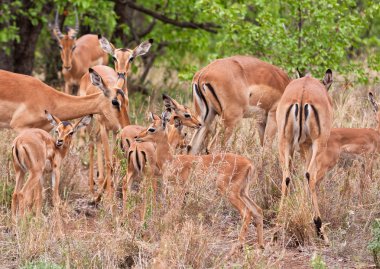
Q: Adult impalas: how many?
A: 5